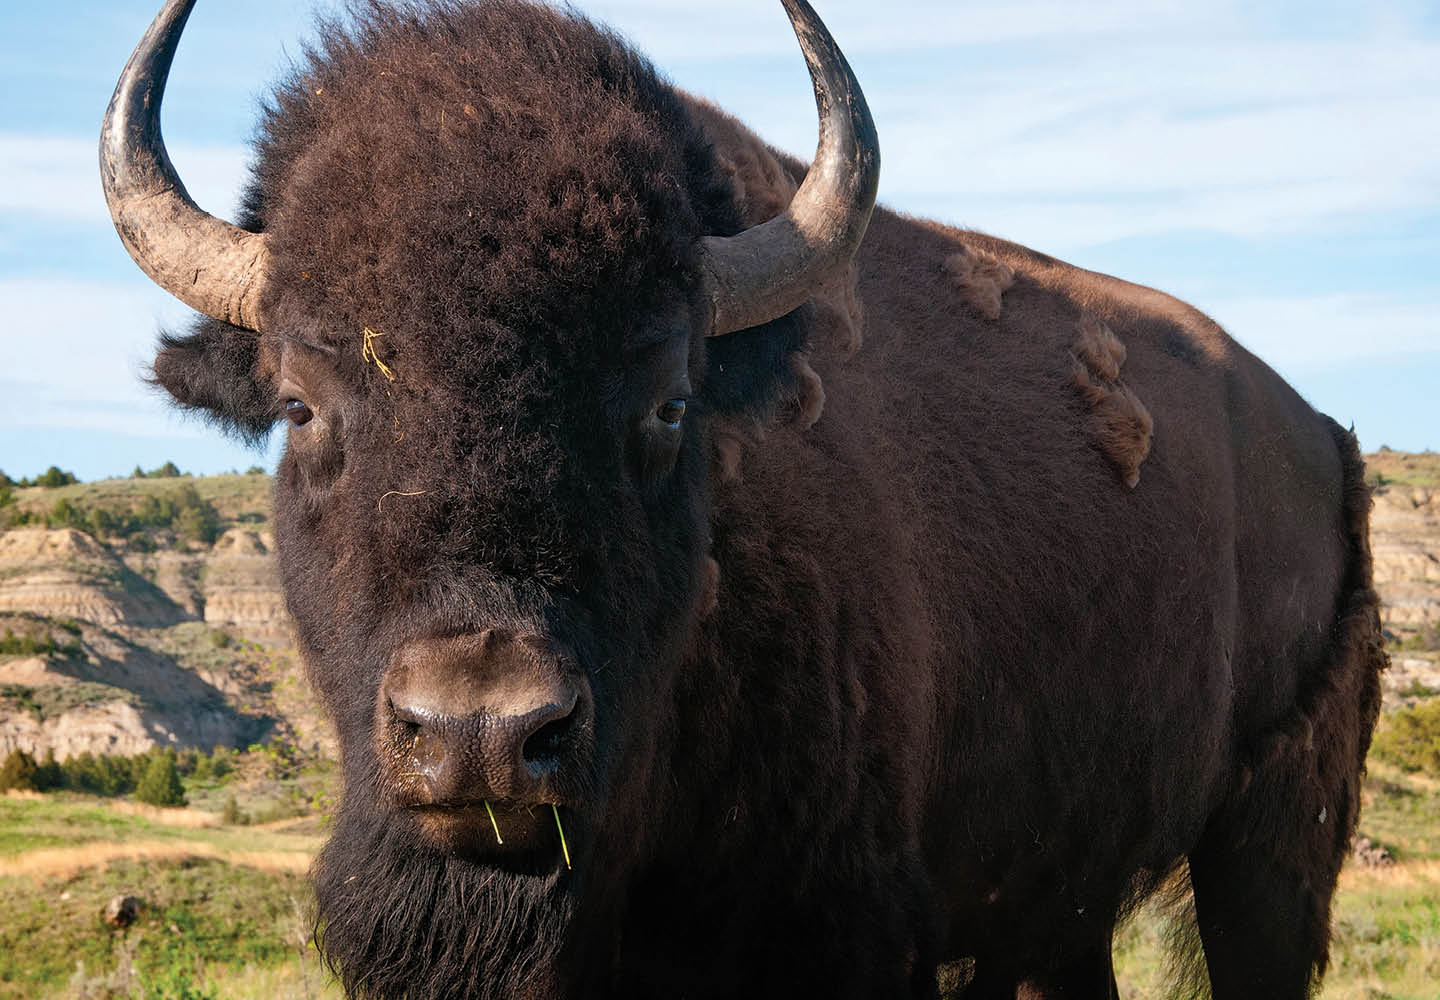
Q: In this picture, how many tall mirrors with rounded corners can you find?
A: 0